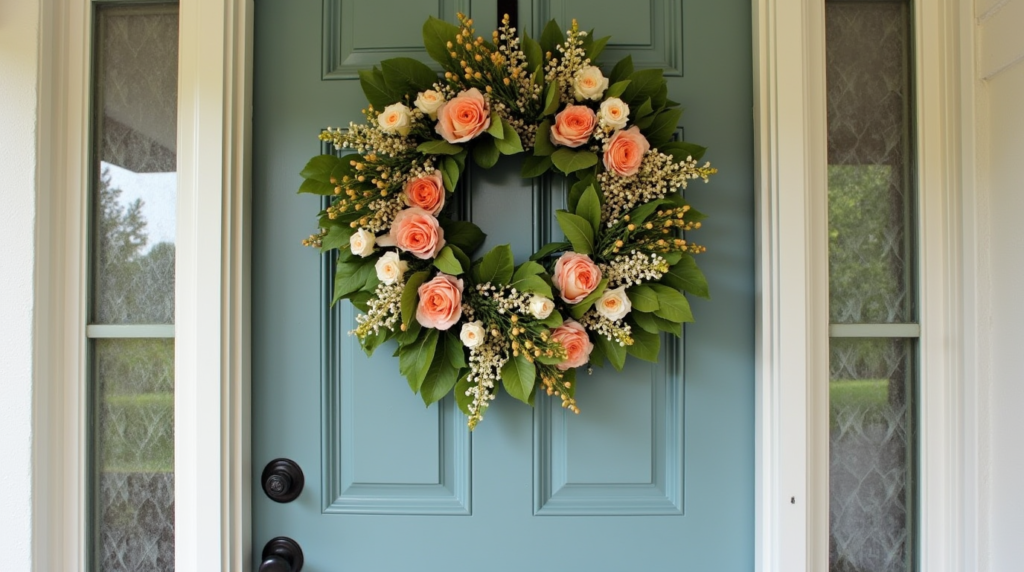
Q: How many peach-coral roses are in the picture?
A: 8